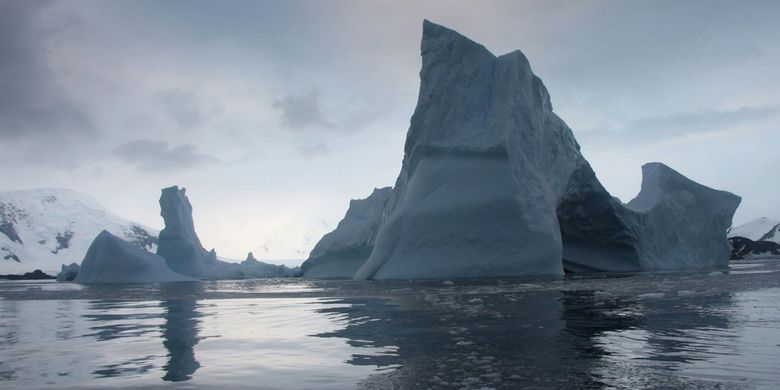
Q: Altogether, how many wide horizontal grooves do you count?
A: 1